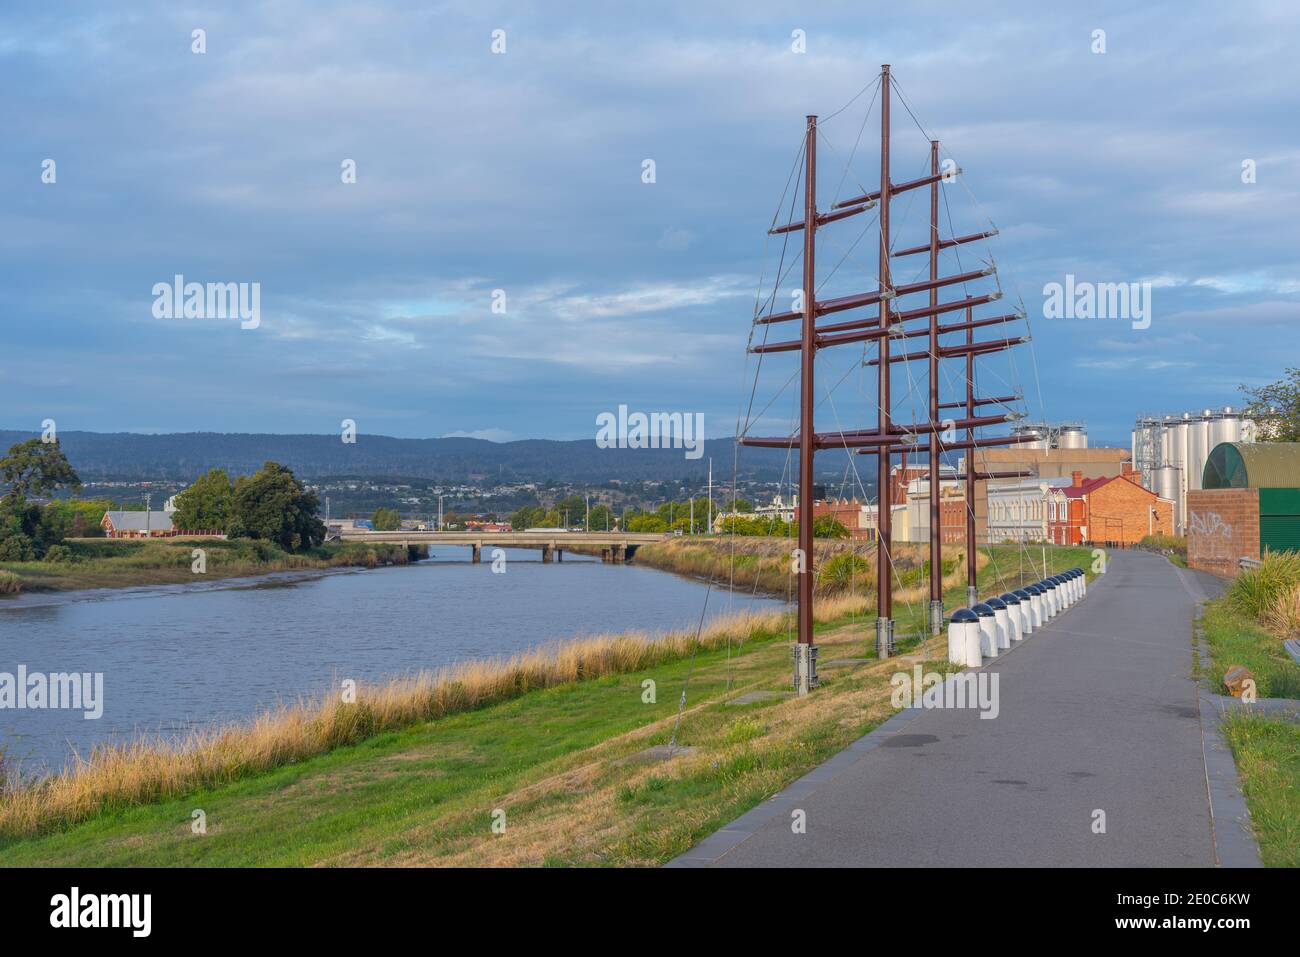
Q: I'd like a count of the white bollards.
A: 14